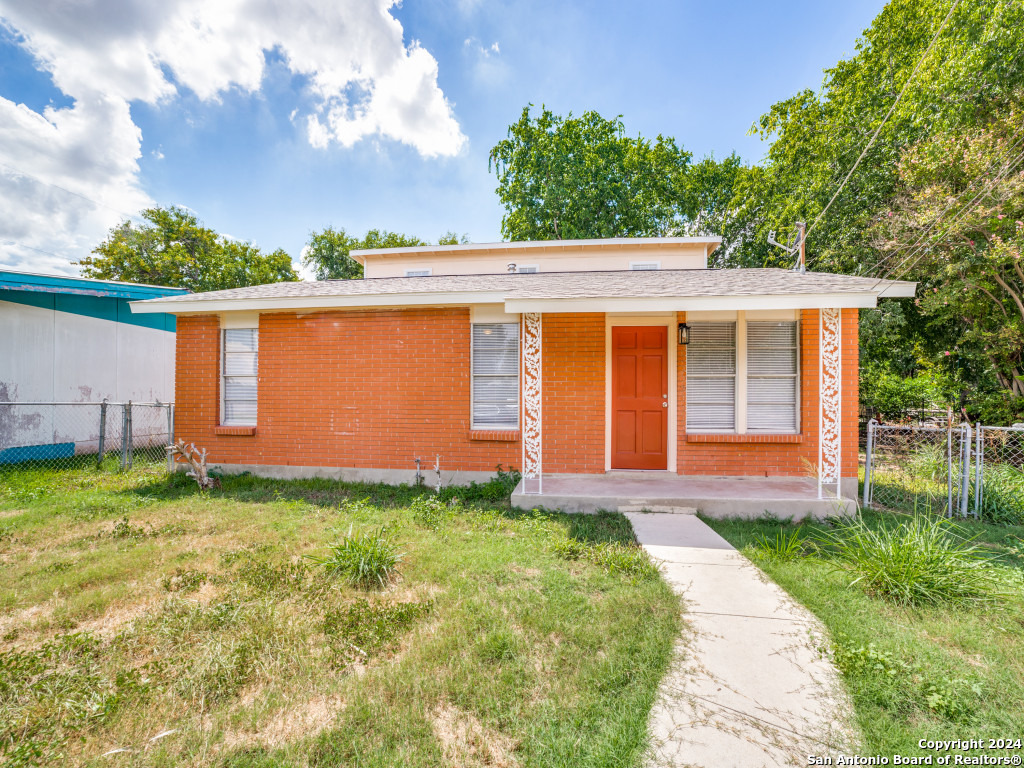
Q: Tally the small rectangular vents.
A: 3